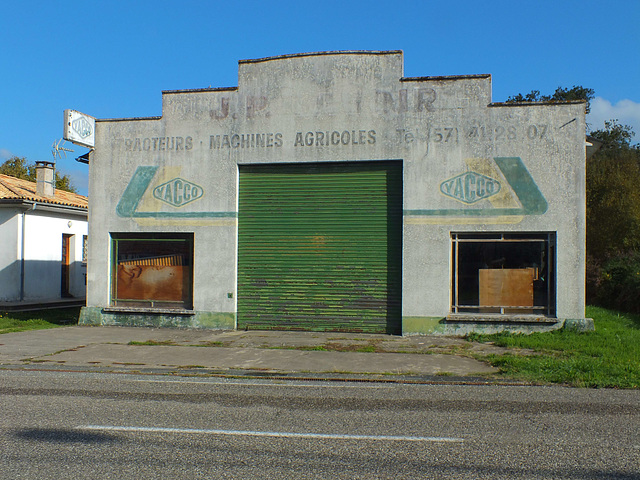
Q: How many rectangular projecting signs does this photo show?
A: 1